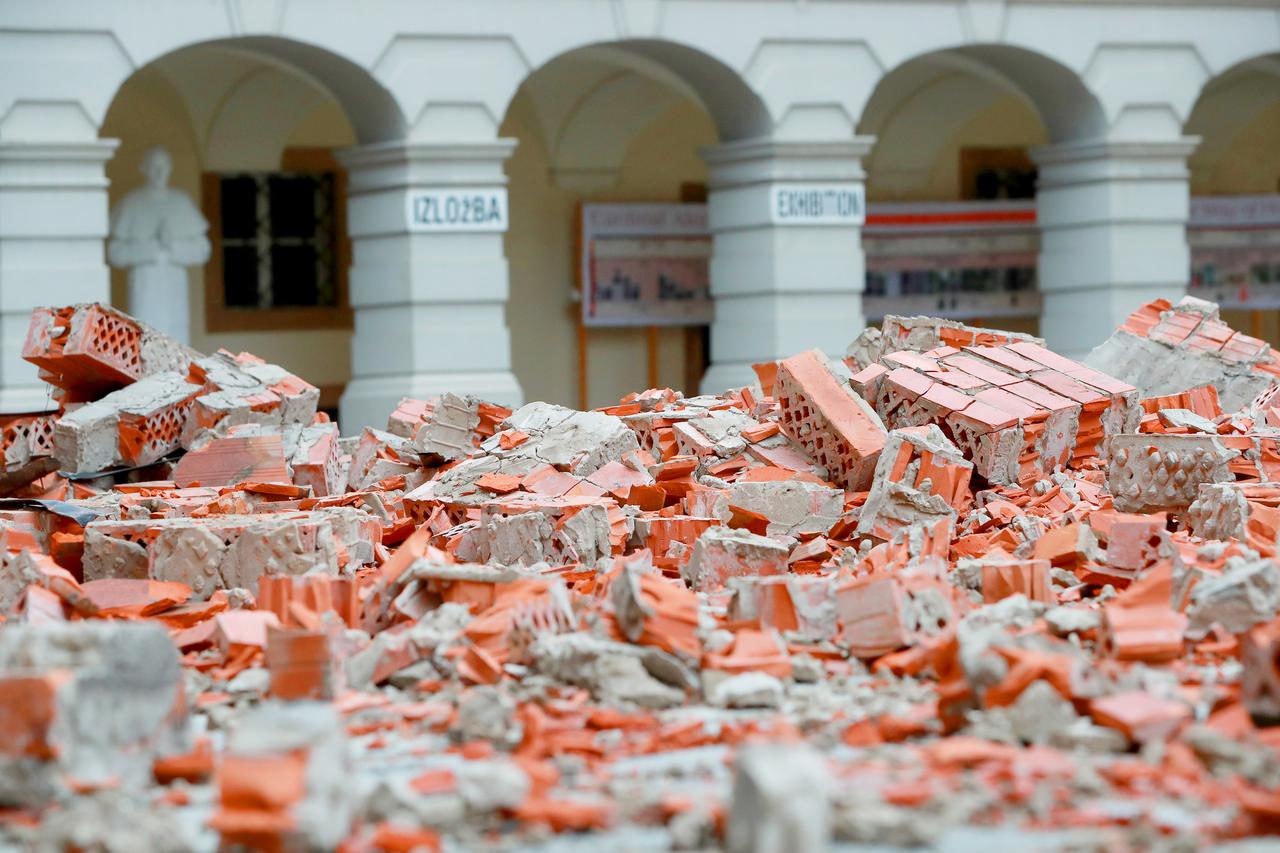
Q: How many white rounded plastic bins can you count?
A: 0